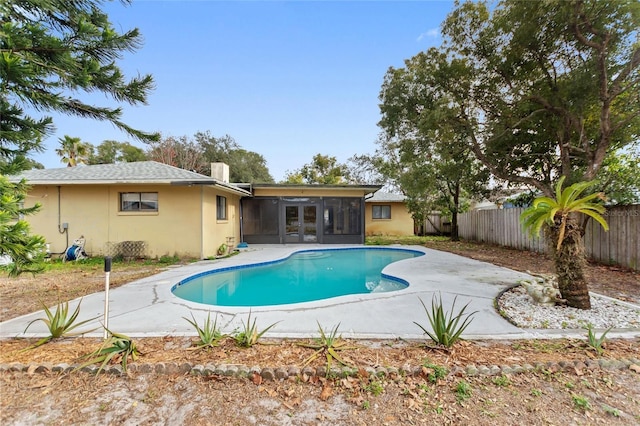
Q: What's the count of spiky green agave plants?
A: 7